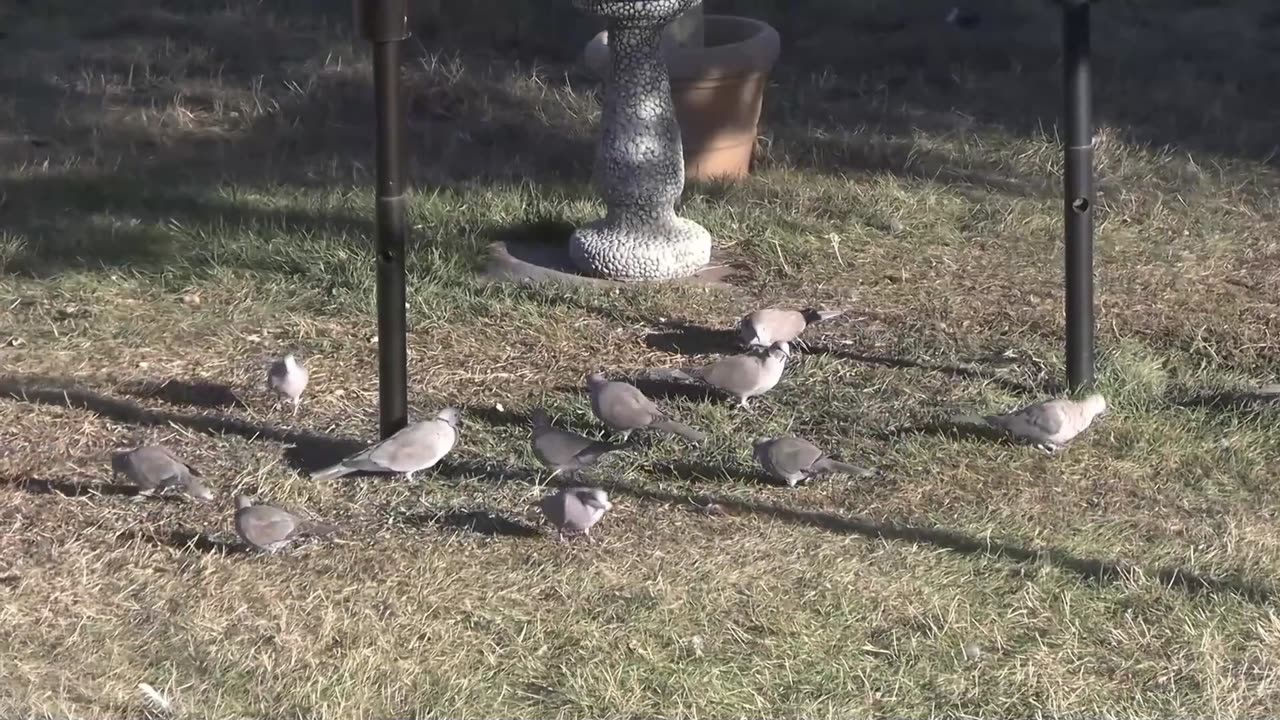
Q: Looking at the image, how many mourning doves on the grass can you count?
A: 11